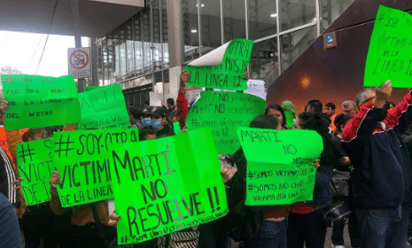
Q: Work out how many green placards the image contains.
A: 9